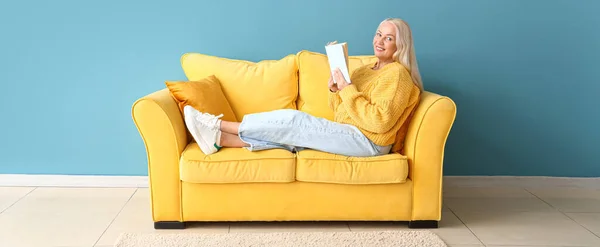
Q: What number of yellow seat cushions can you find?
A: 2